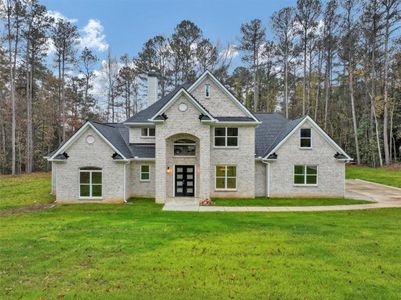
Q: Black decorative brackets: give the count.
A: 6